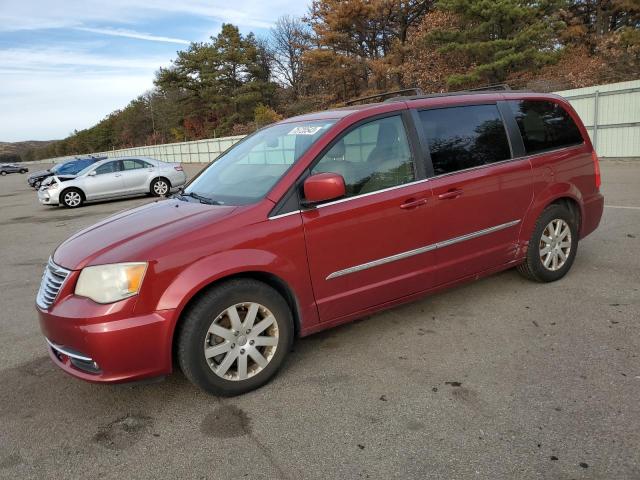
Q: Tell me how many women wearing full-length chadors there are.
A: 0